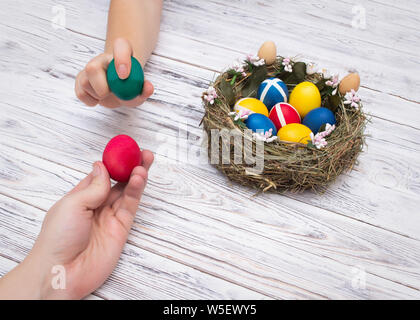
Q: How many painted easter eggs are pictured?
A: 9